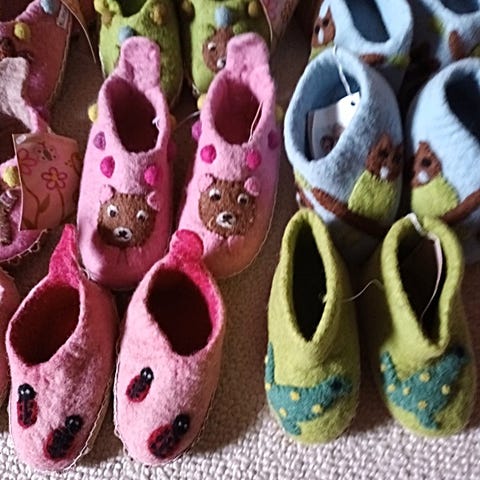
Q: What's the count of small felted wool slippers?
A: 15